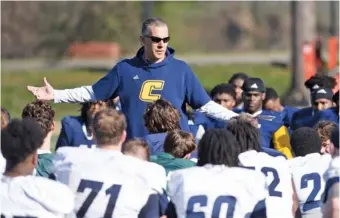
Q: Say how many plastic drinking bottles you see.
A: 0